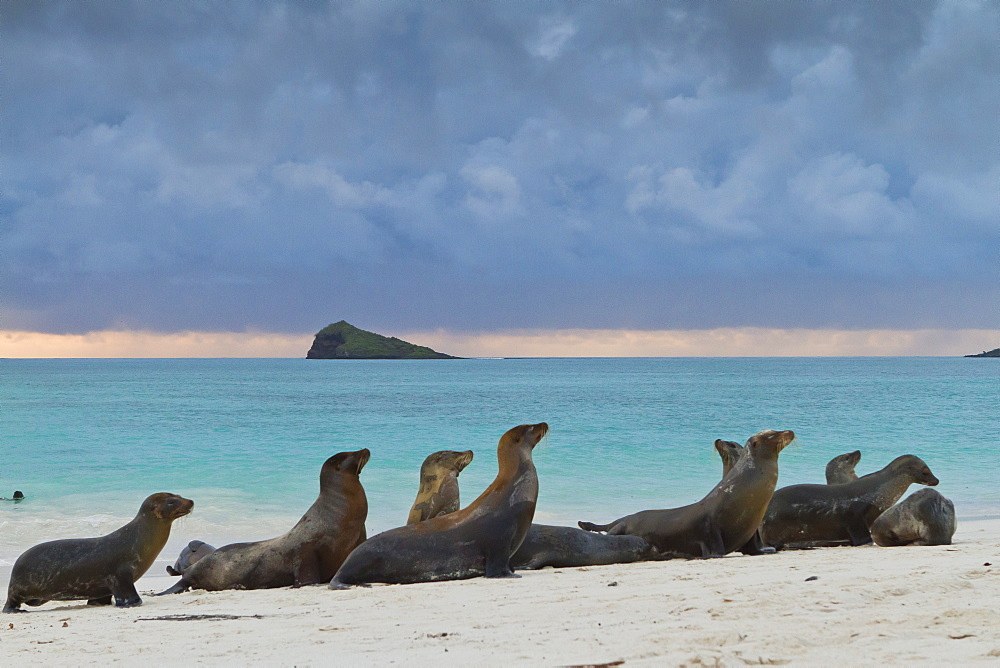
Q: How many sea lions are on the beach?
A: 11